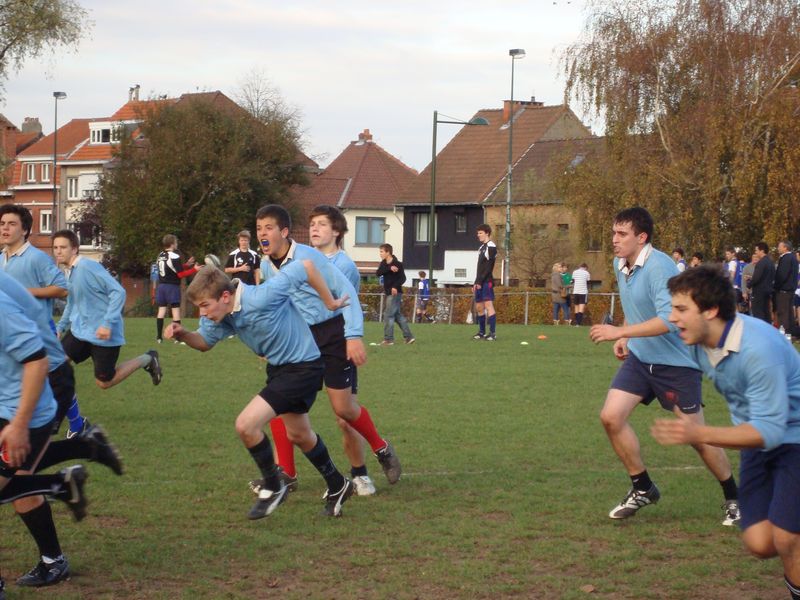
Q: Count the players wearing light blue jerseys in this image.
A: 9